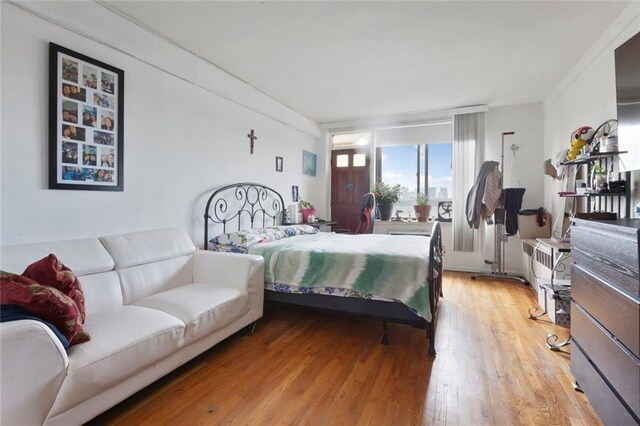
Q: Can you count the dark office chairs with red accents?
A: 1